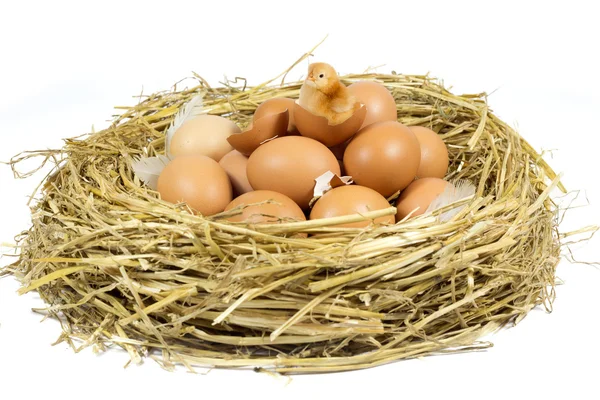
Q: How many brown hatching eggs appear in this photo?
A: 1